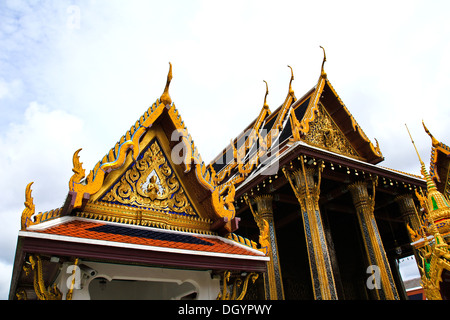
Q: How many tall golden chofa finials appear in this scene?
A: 5